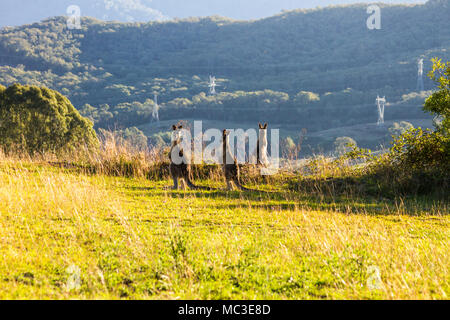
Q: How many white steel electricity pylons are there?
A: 4